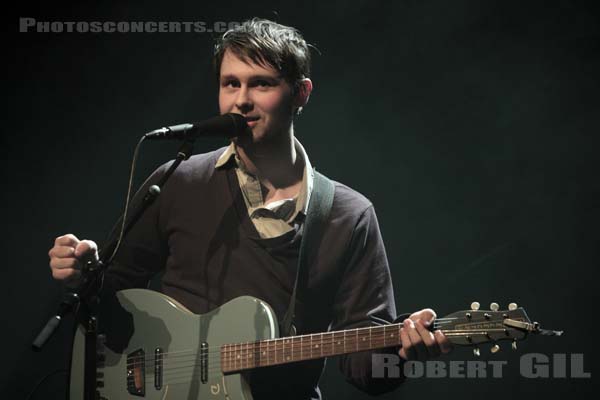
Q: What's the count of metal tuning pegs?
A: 6